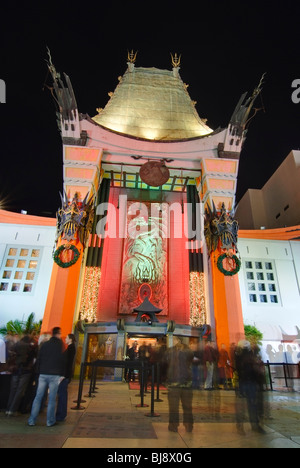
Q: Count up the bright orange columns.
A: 2